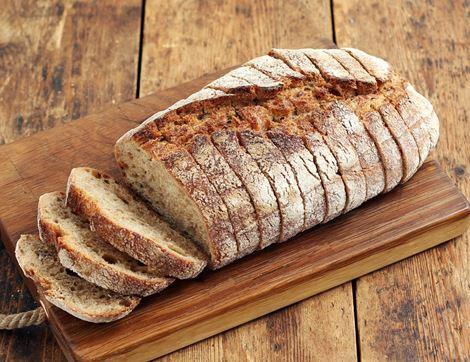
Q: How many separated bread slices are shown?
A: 3